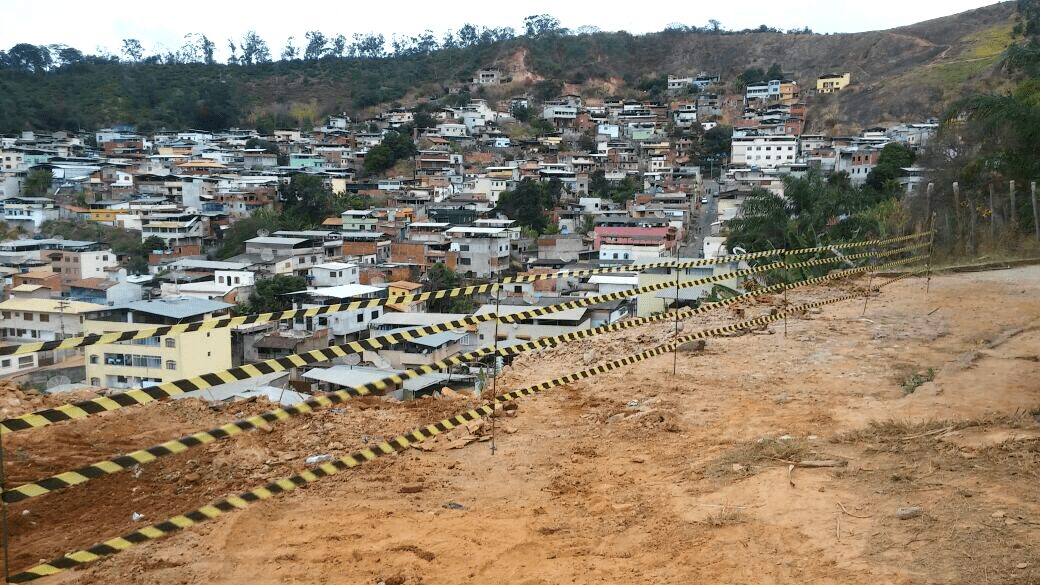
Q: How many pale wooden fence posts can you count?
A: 5